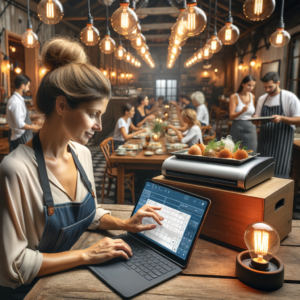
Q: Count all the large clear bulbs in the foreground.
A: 1